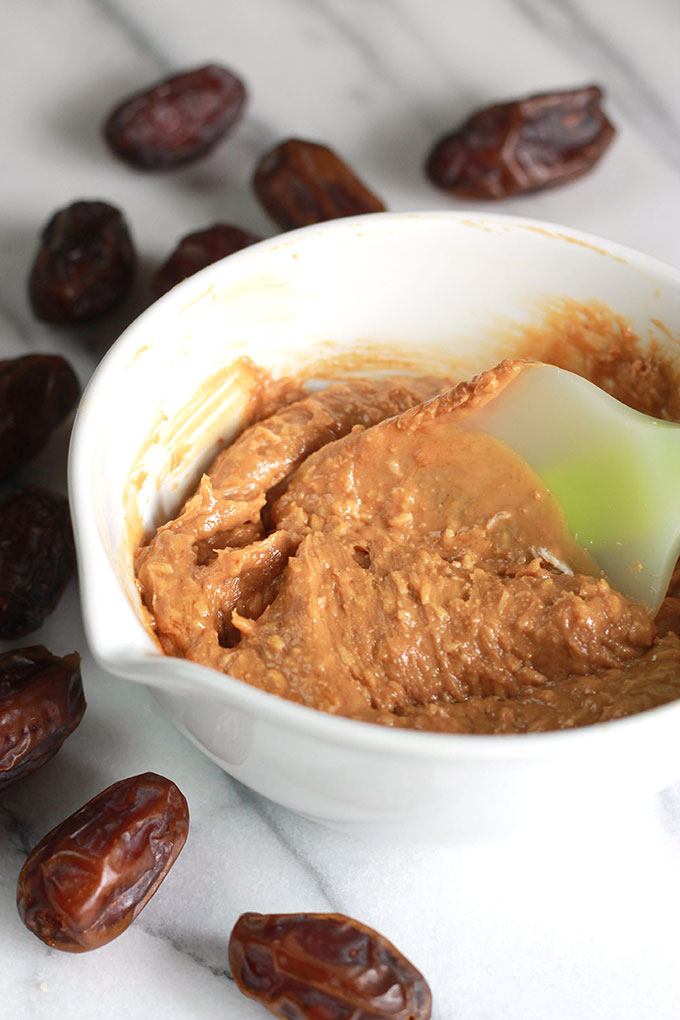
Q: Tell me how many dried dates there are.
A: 10